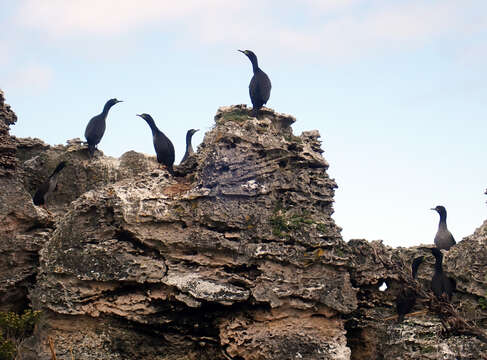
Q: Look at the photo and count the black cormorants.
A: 8